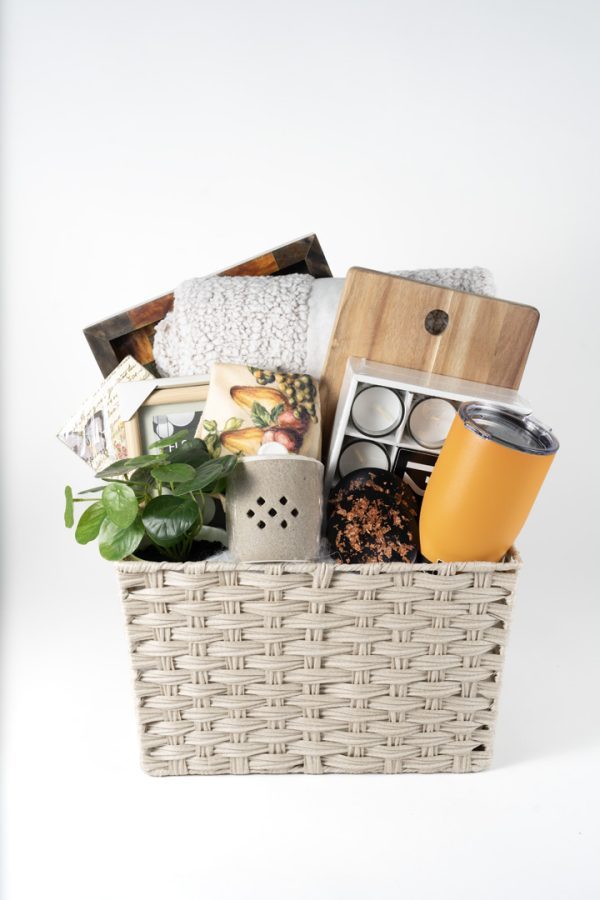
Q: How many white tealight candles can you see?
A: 3